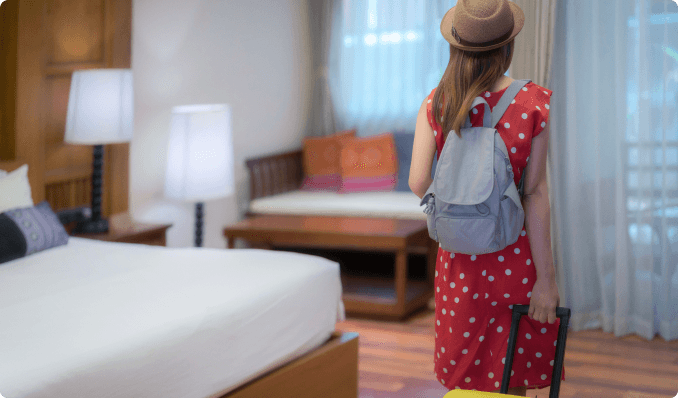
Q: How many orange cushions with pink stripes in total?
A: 2